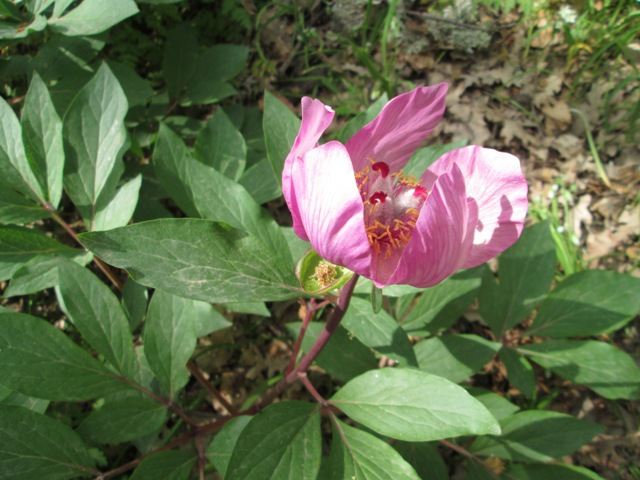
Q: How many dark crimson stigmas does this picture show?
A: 3